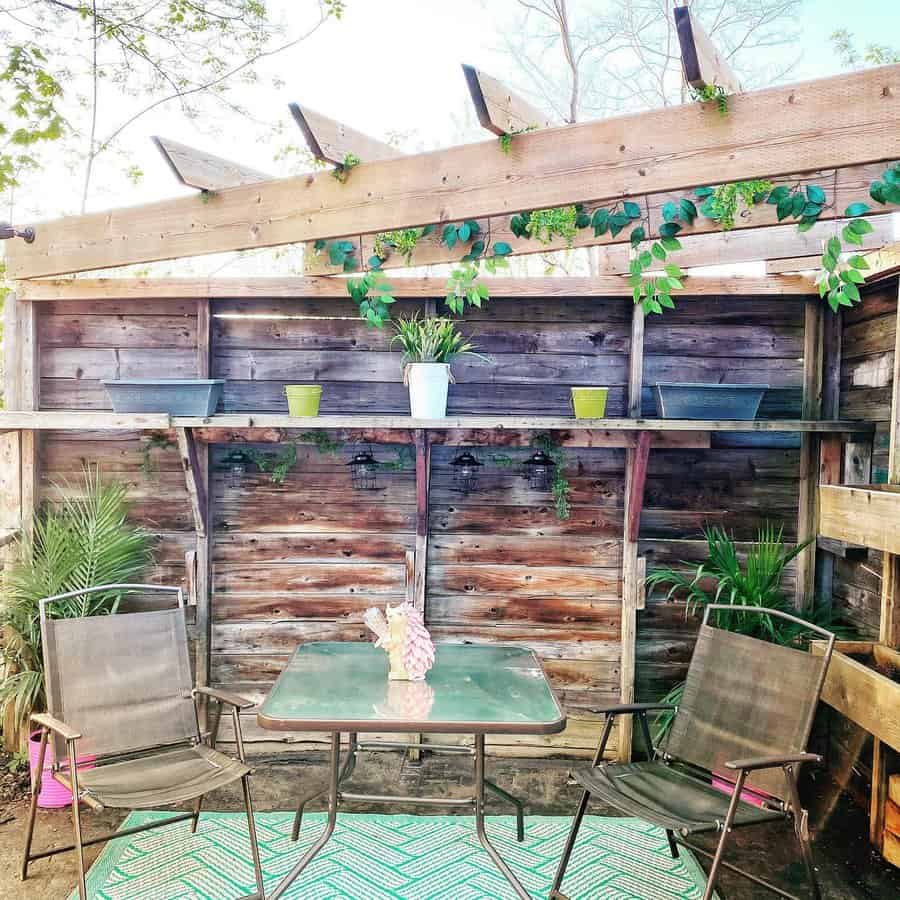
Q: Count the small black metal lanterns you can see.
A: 4